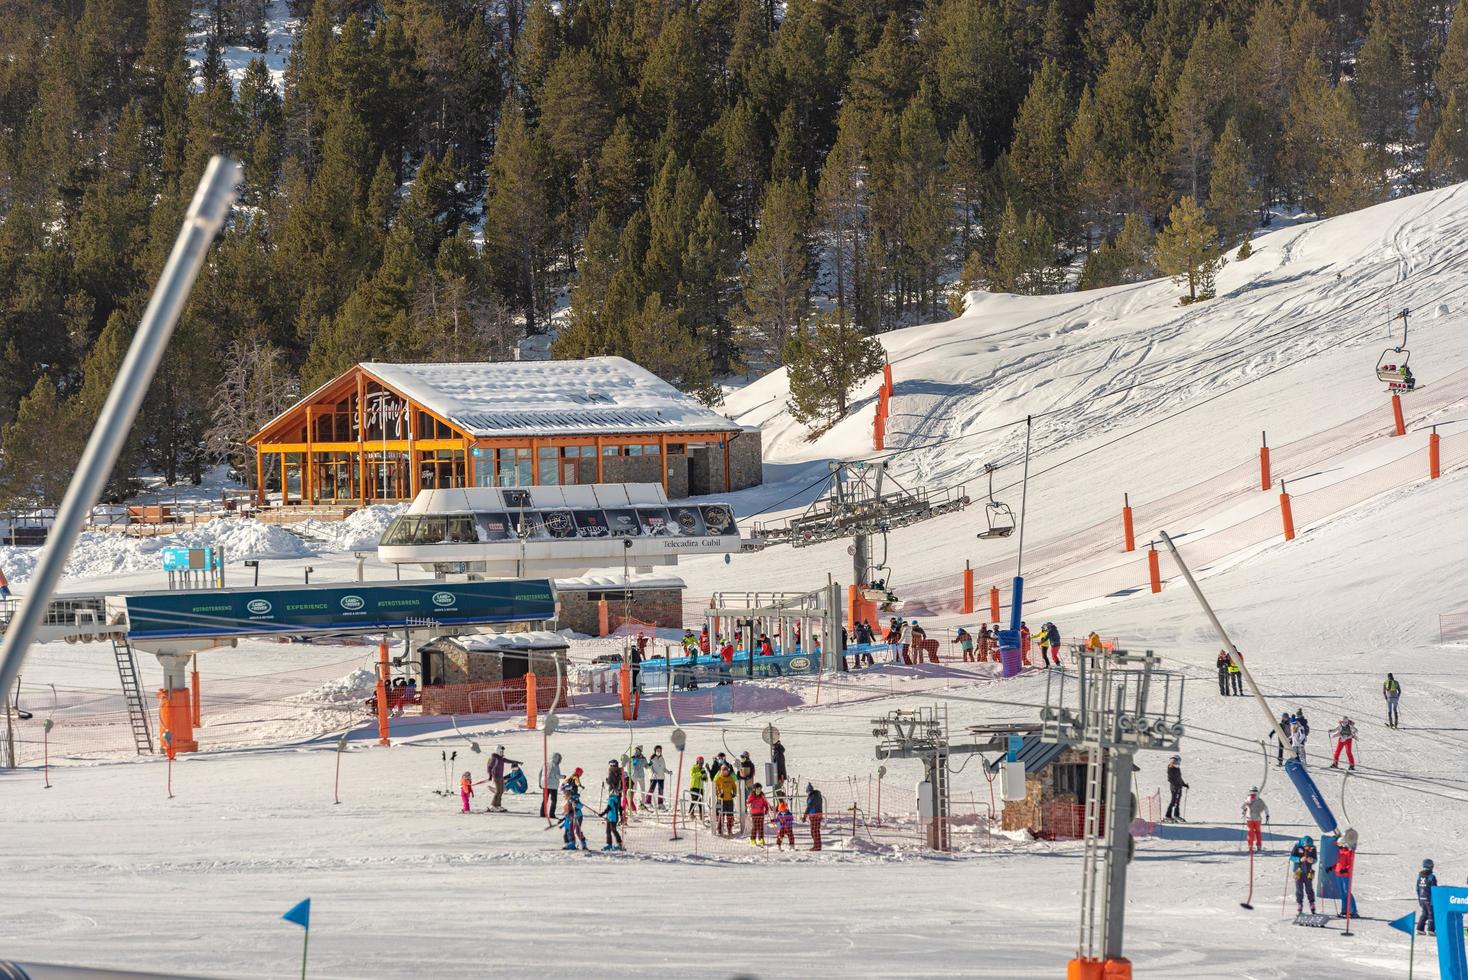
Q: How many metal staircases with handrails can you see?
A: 1